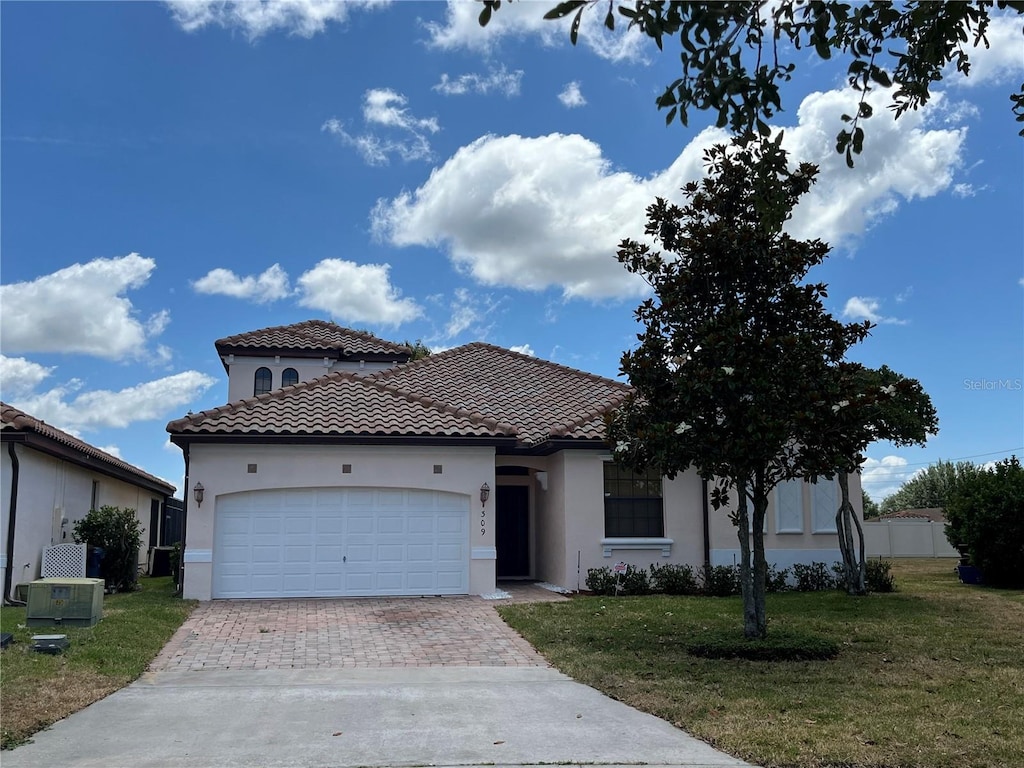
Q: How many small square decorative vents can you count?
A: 3